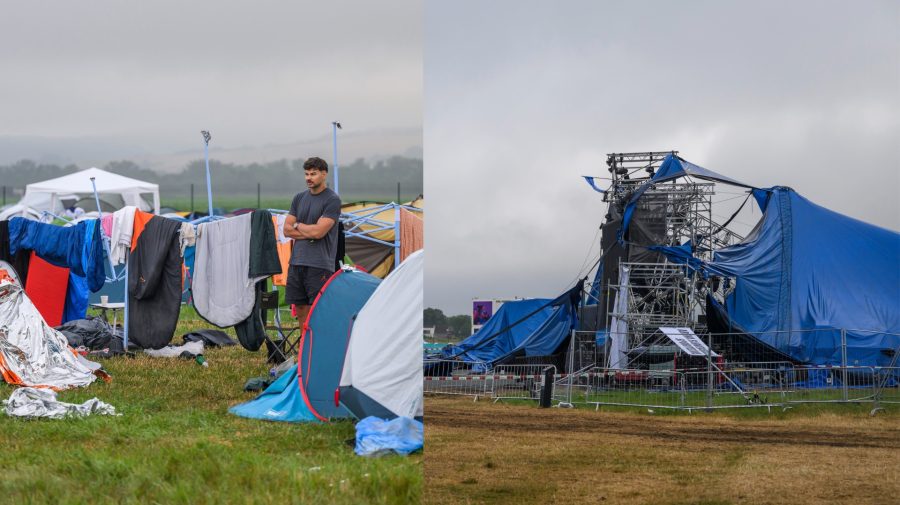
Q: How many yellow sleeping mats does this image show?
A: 0